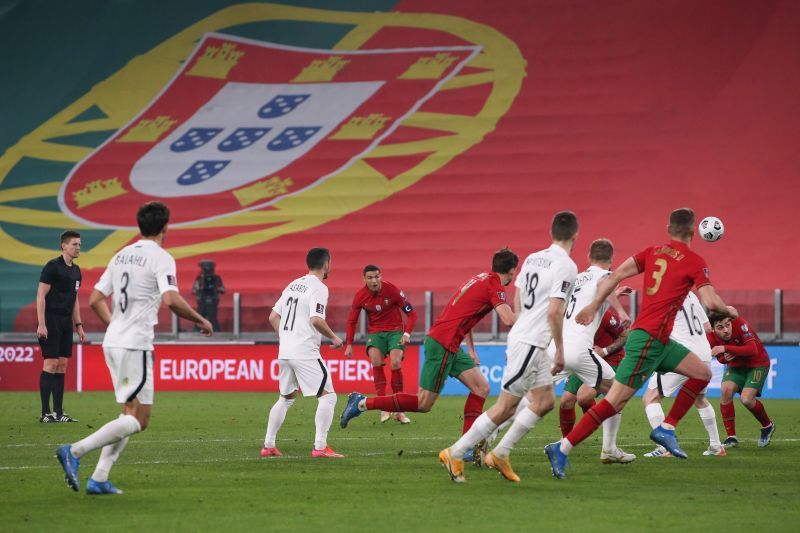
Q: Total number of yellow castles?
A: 7